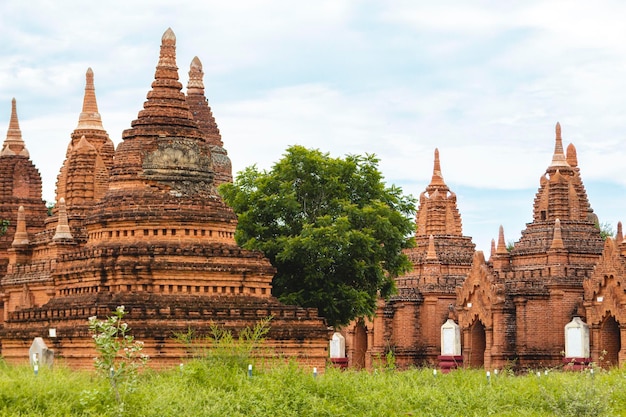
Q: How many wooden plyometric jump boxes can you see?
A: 0